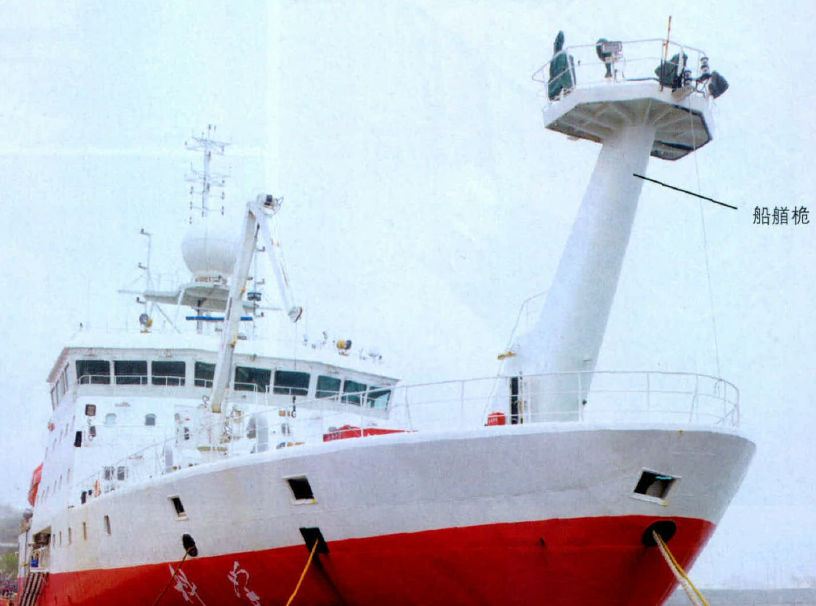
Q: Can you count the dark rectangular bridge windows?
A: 9